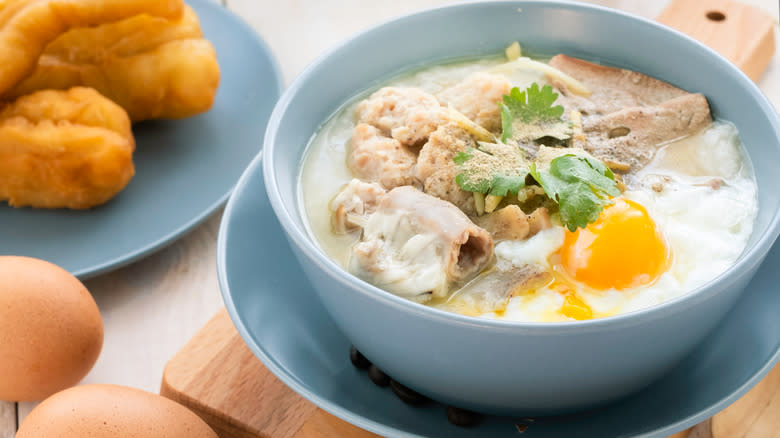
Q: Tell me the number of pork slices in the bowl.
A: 2